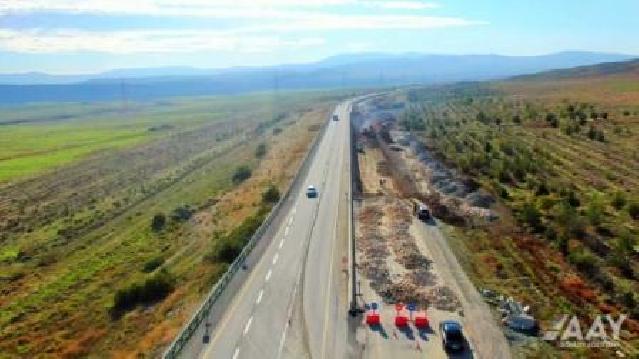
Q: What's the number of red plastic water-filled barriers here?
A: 3